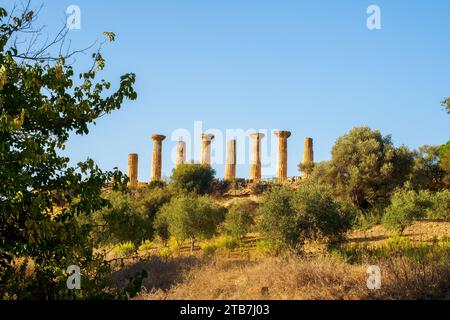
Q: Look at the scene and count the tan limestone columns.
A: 8